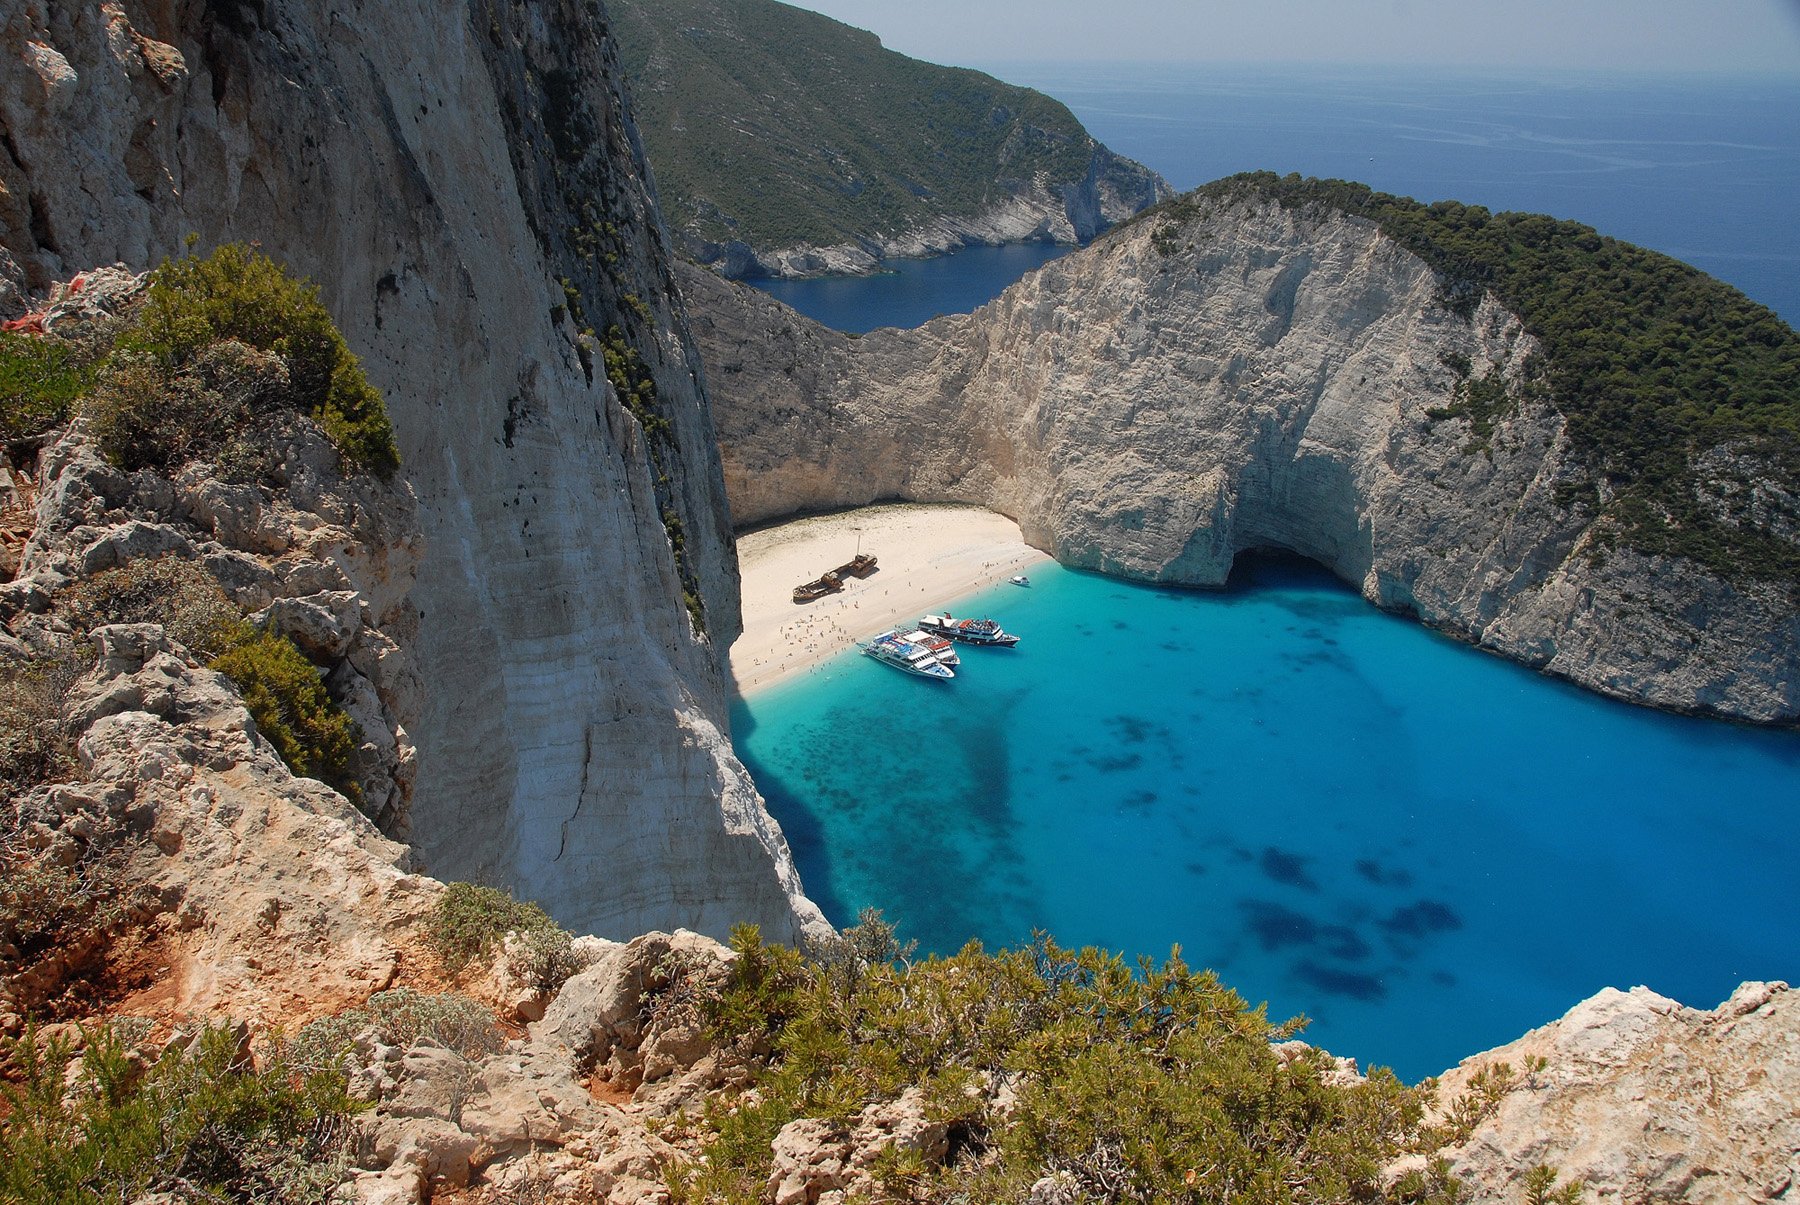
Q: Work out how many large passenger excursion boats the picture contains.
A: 3